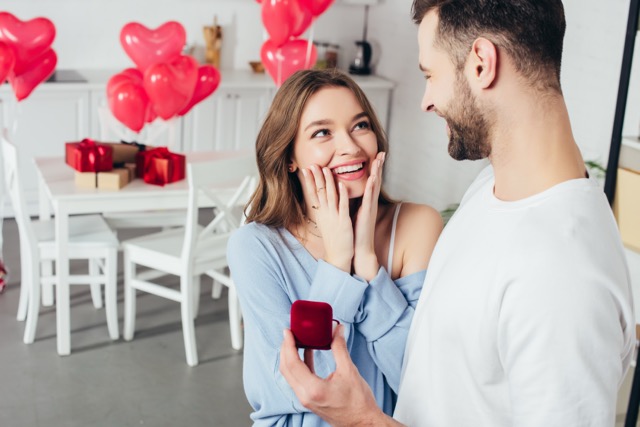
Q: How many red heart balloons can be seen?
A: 12